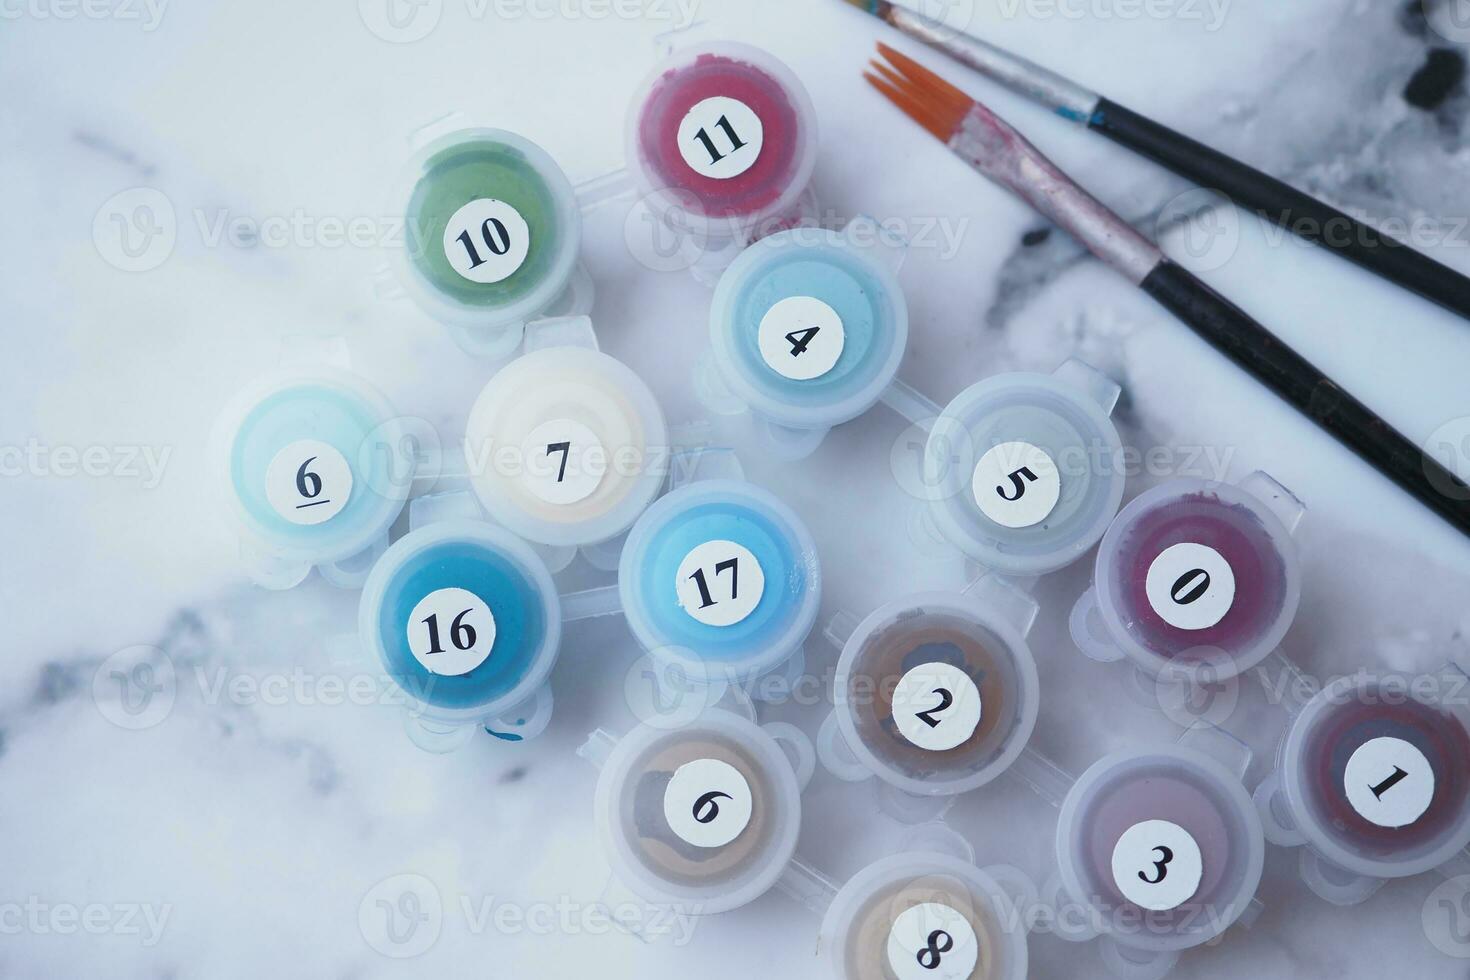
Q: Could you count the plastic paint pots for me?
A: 14